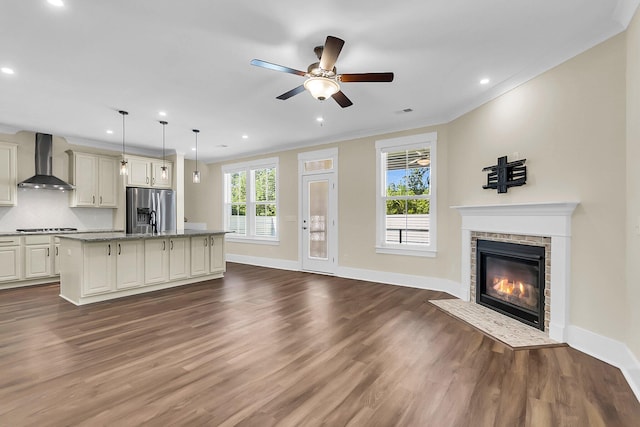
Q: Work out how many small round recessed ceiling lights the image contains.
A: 8